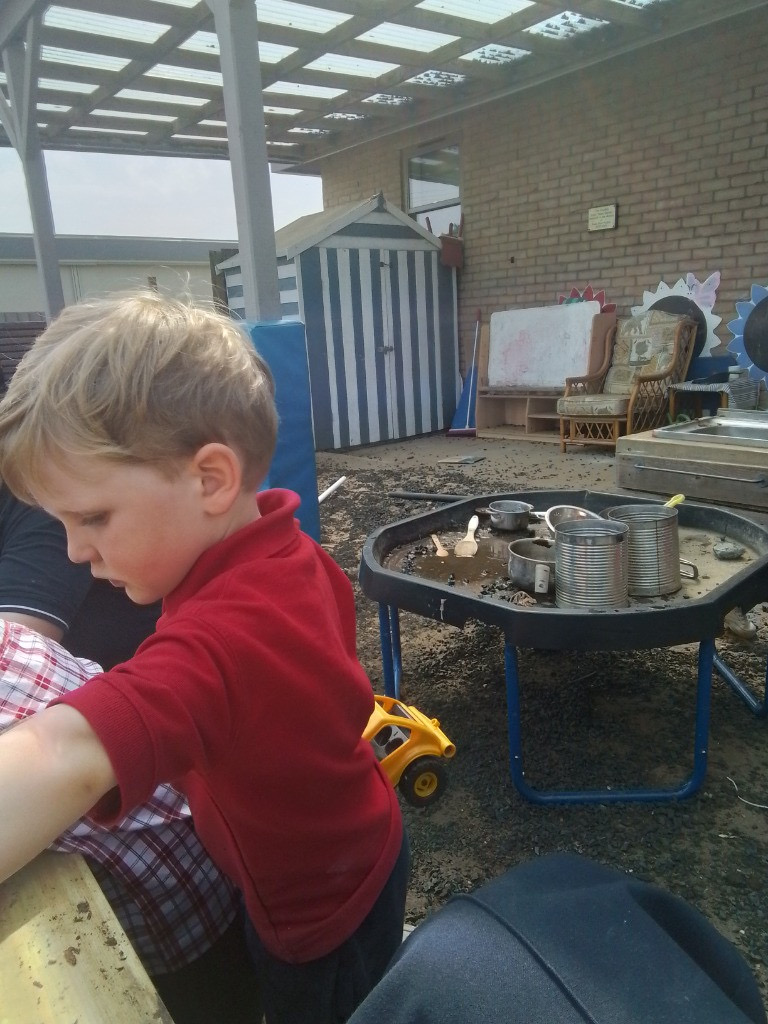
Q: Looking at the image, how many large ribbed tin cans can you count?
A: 2